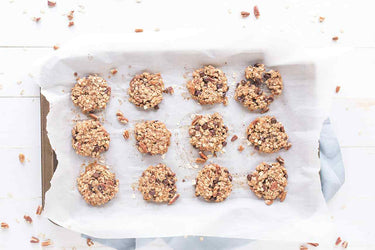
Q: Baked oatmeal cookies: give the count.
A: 12